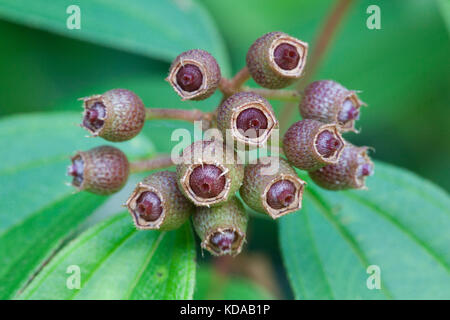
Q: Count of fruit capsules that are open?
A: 12